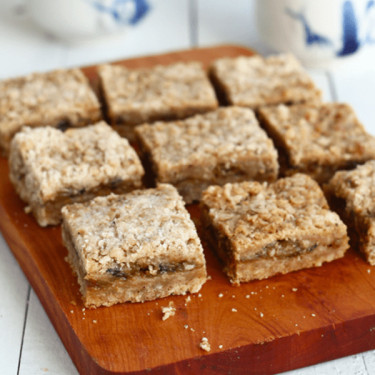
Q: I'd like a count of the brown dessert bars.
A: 9